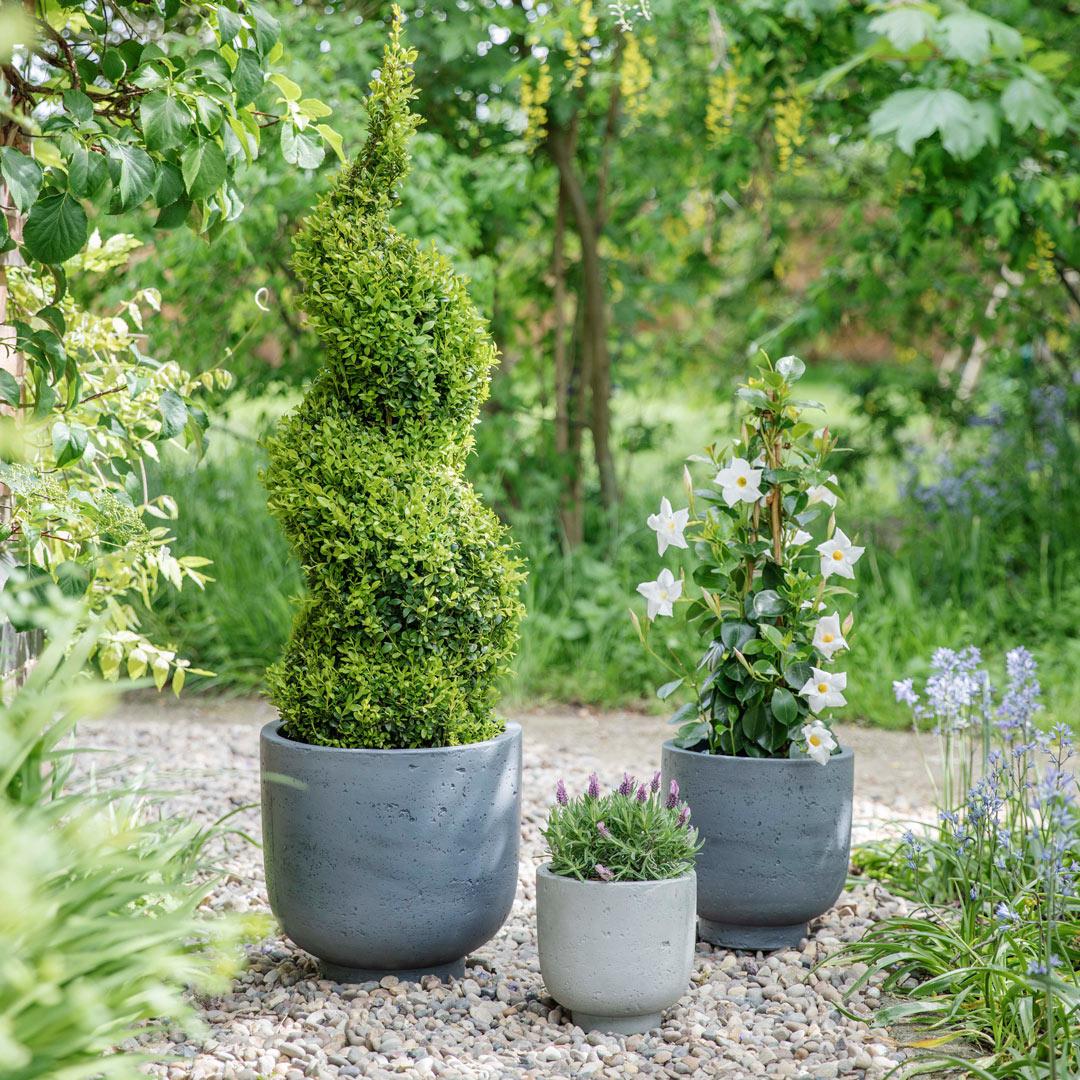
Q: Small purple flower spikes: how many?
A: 9